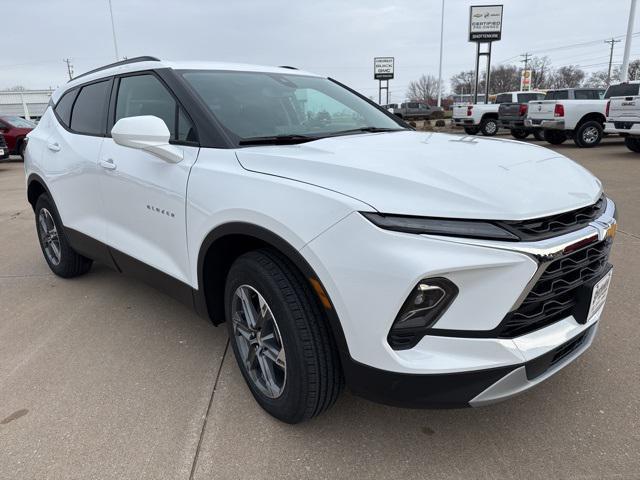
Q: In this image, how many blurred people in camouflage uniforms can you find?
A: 0